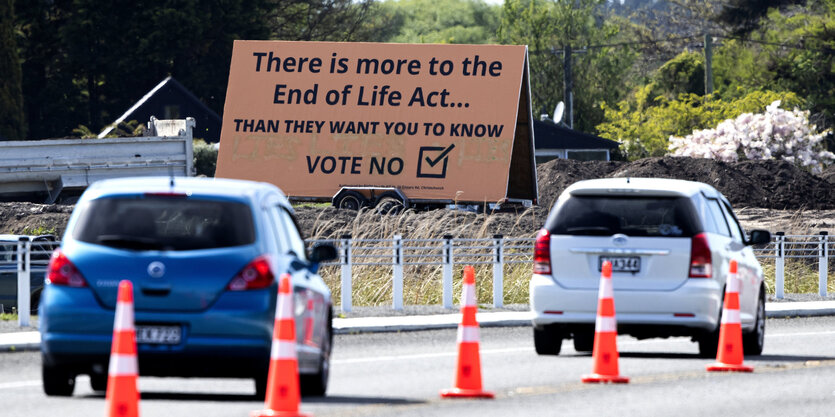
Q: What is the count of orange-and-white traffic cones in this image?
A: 5